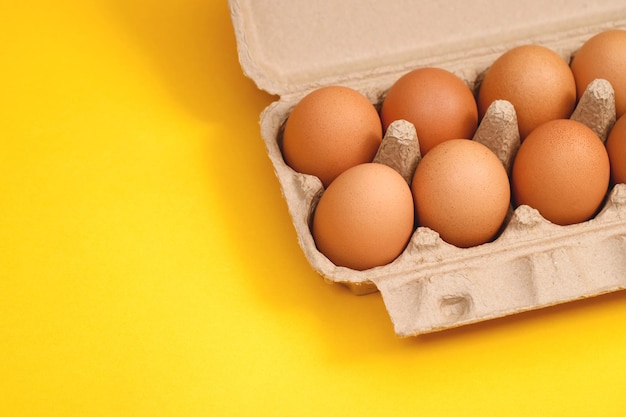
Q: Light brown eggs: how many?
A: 8